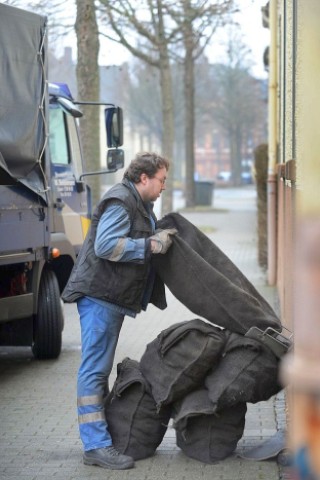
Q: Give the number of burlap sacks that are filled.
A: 4